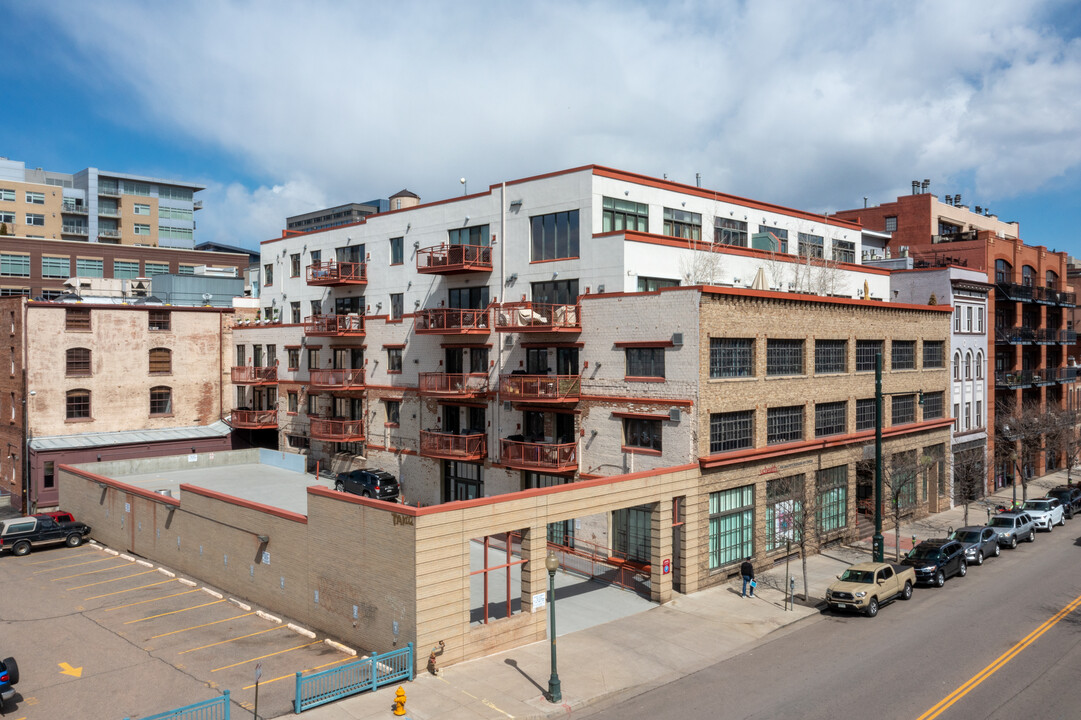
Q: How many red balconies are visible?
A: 13